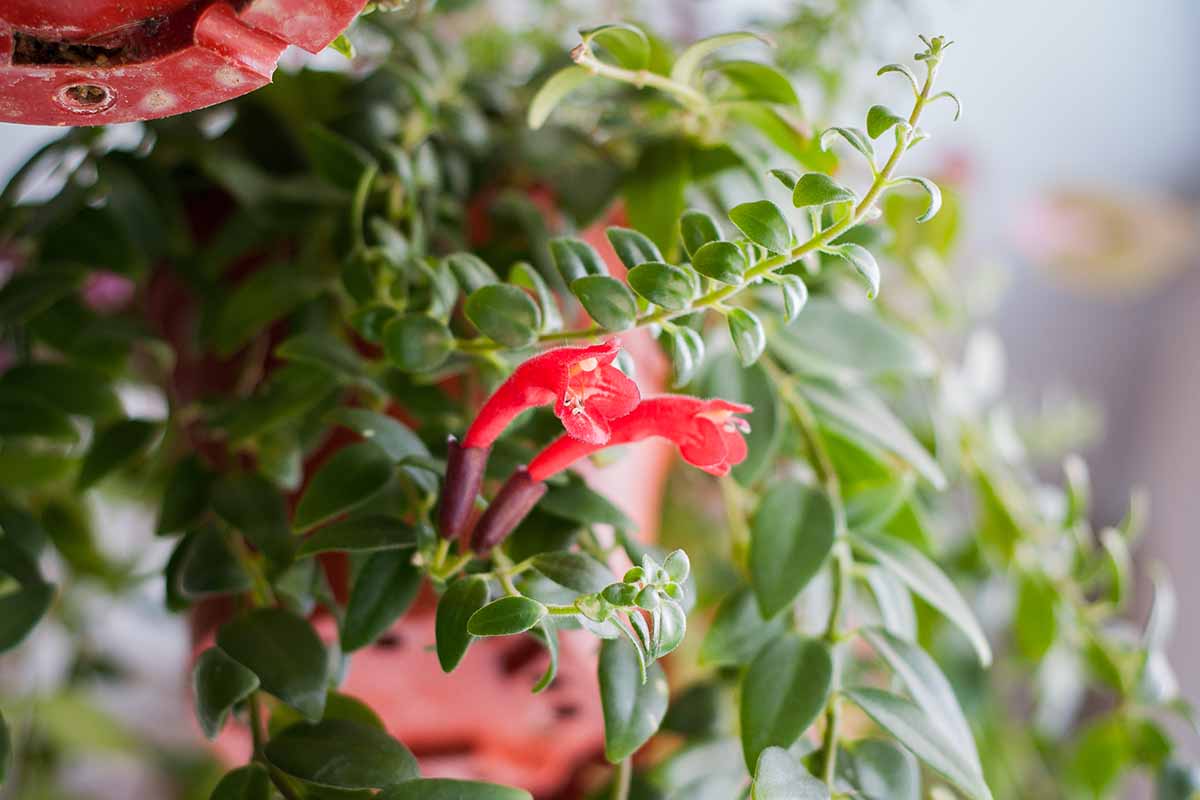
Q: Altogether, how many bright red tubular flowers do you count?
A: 2